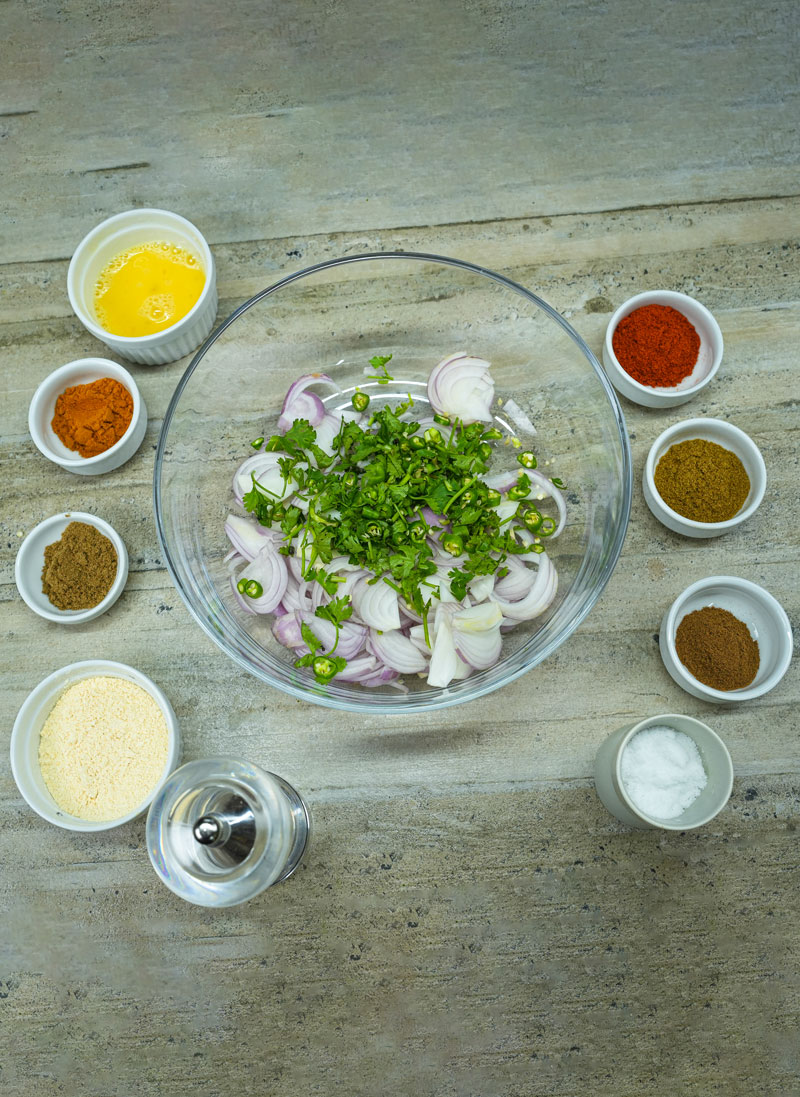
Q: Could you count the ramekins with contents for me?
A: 8